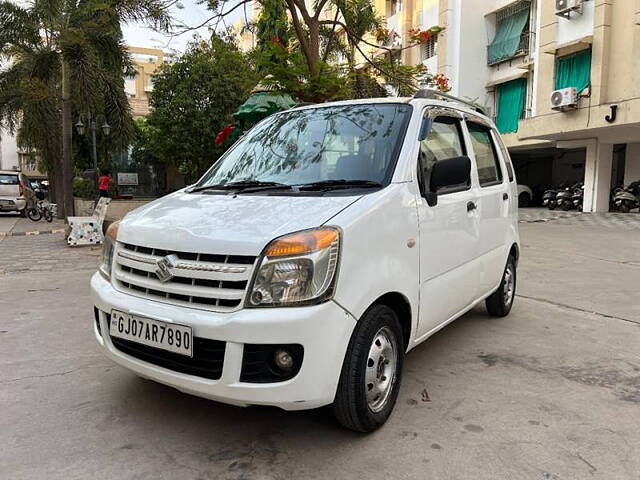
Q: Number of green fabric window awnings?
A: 3